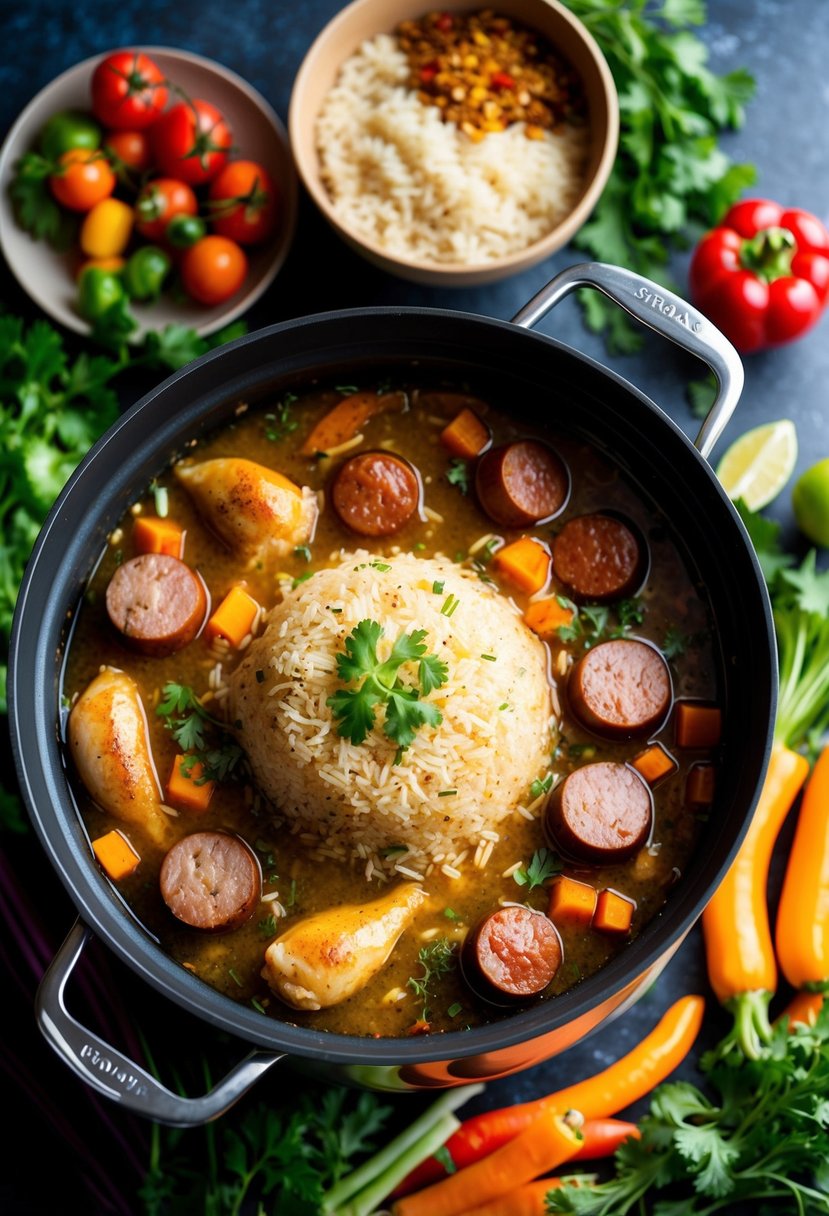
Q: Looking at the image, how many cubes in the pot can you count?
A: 12